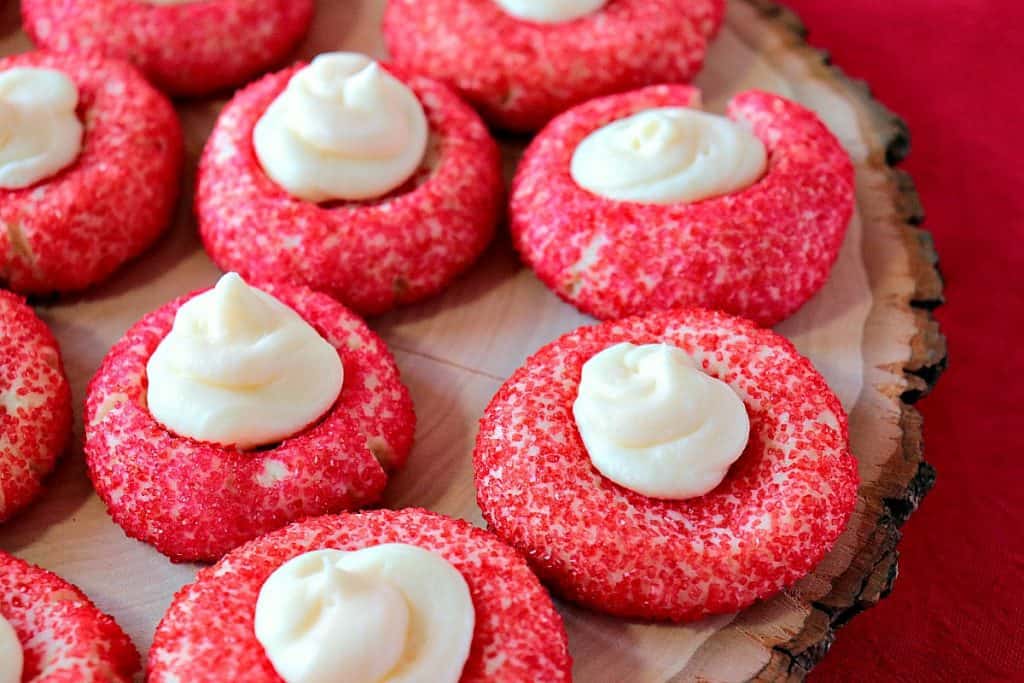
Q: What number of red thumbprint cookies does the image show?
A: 10